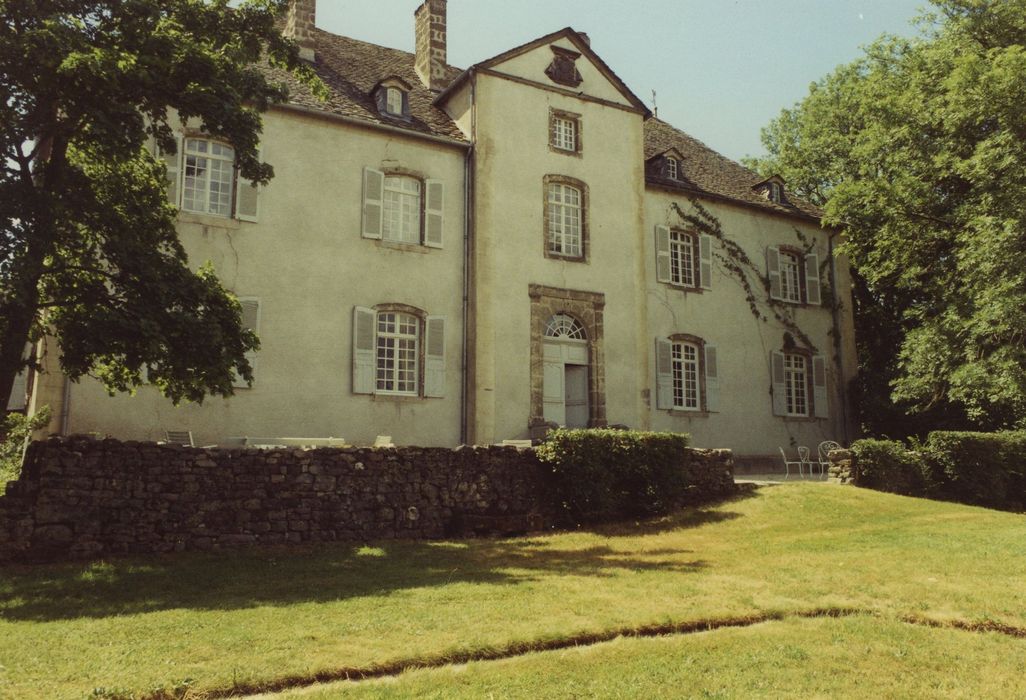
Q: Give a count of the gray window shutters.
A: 15